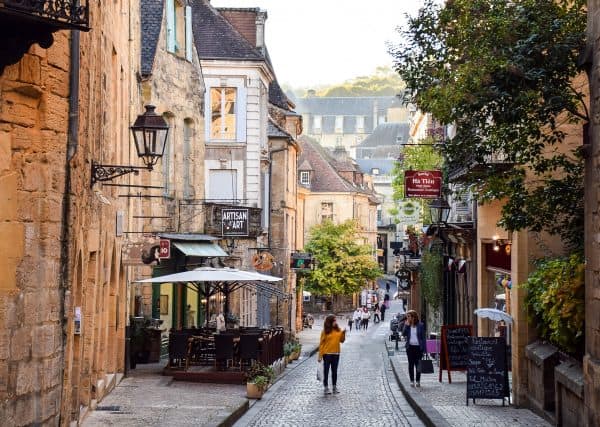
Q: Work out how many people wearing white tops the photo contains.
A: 3